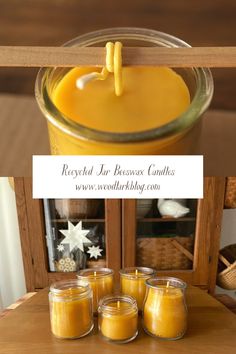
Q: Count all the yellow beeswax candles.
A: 6